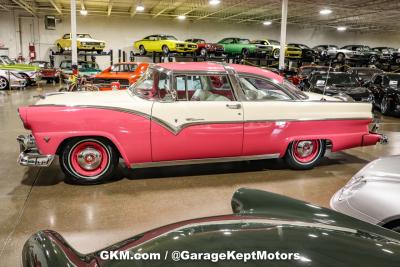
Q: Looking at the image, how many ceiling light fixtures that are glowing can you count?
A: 7